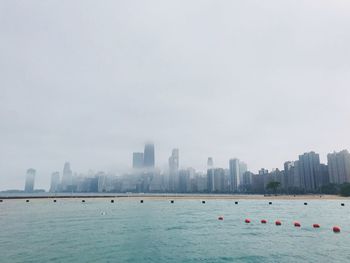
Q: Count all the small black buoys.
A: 12